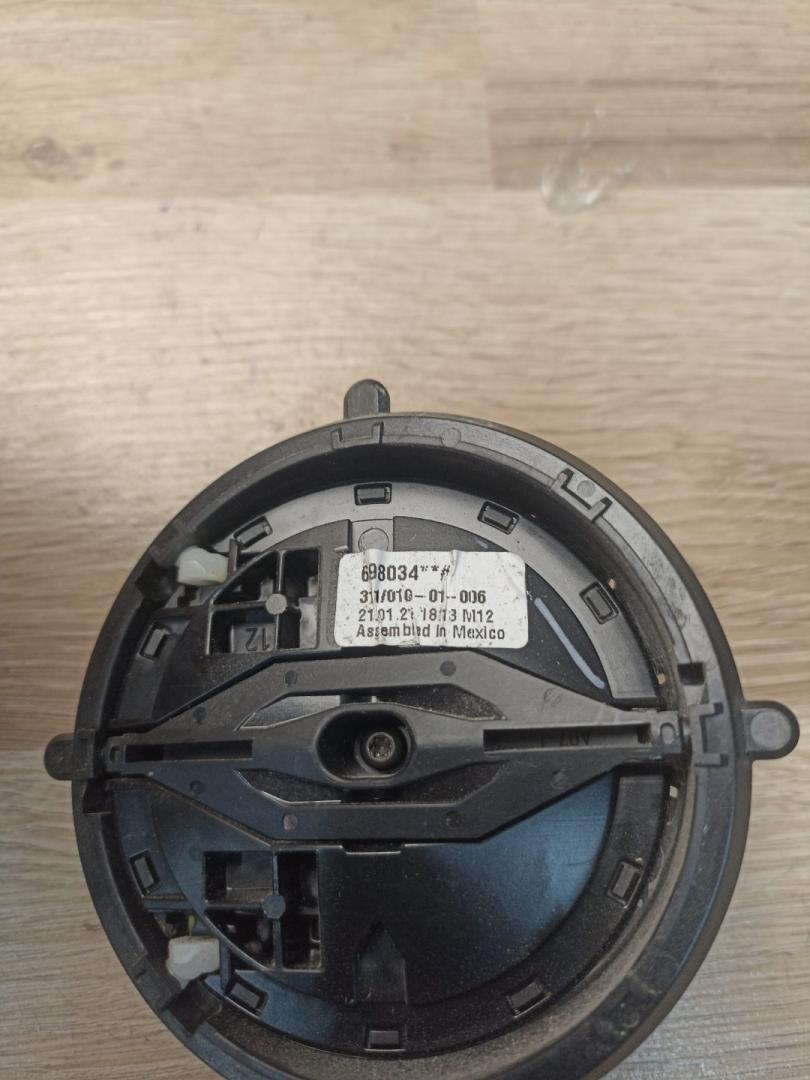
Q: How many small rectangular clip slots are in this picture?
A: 10